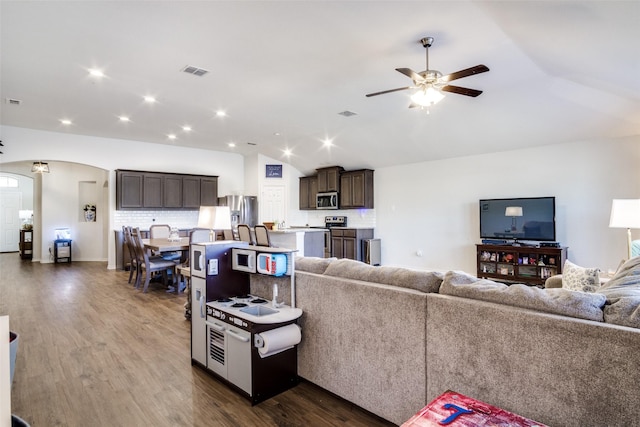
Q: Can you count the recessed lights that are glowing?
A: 10